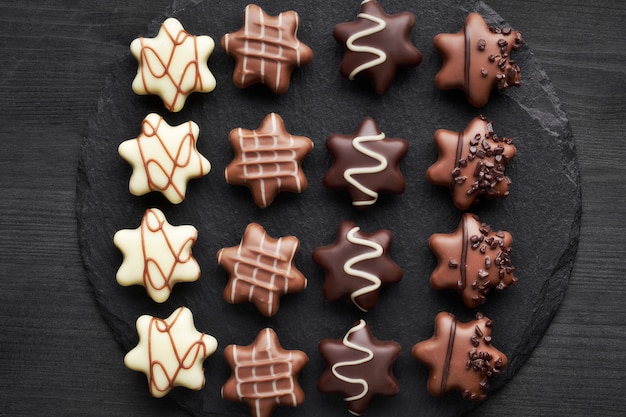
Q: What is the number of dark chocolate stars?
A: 4